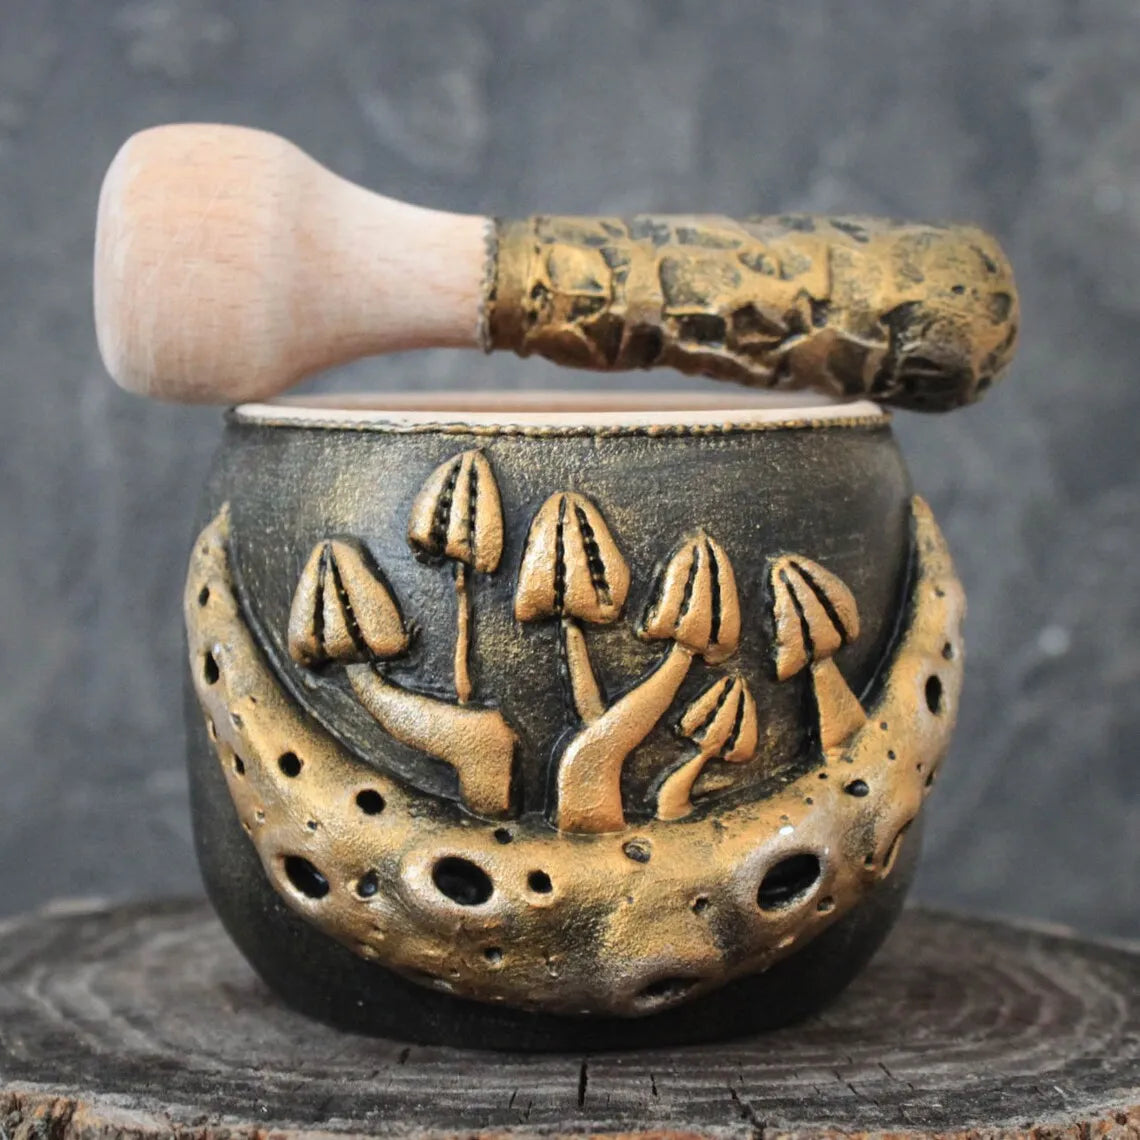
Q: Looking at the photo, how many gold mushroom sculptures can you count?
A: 6